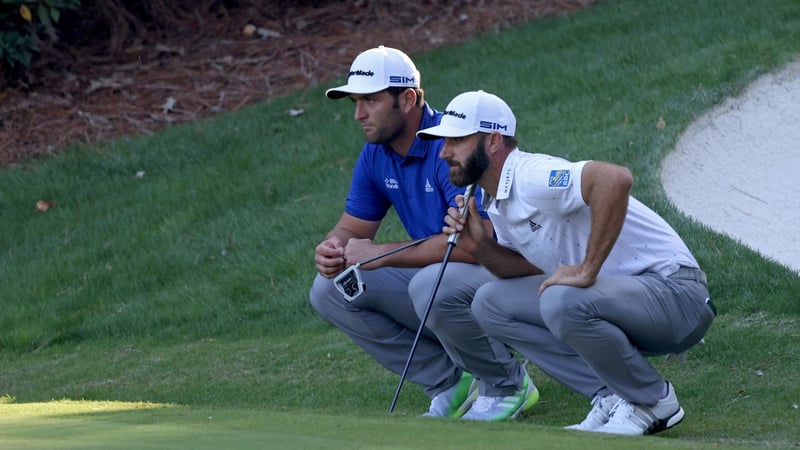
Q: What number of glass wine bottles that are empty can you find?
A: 0